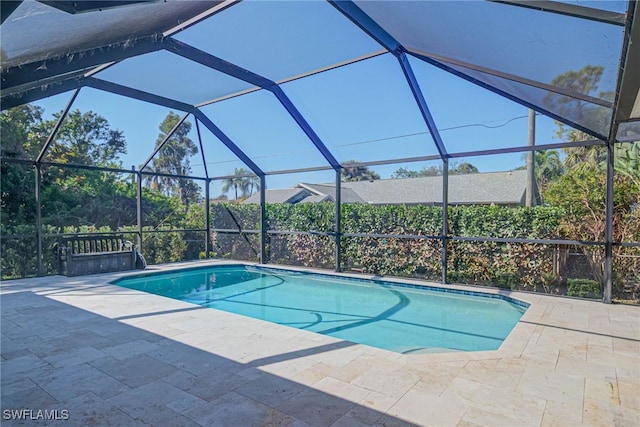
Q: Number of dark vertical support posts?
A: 7